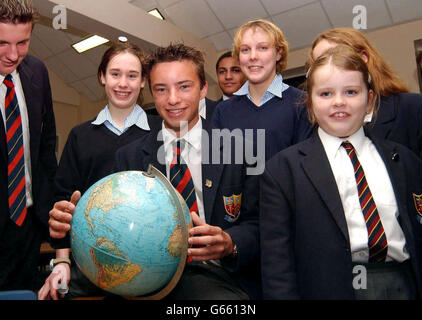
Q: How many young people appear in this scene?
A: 7